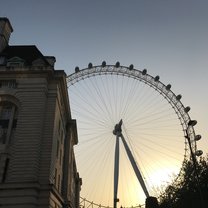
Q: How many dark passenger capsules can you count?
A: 13